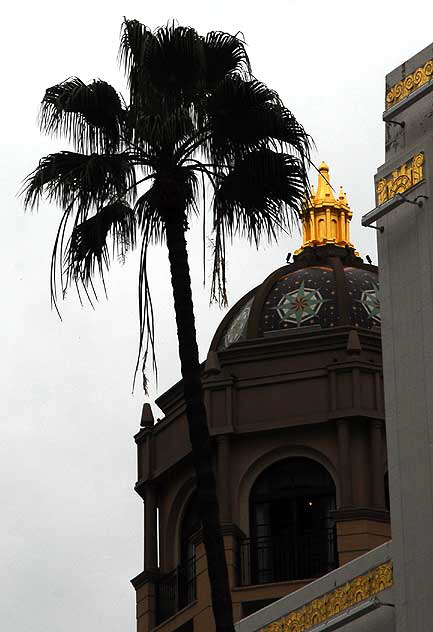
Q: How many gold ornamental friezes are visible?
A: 3